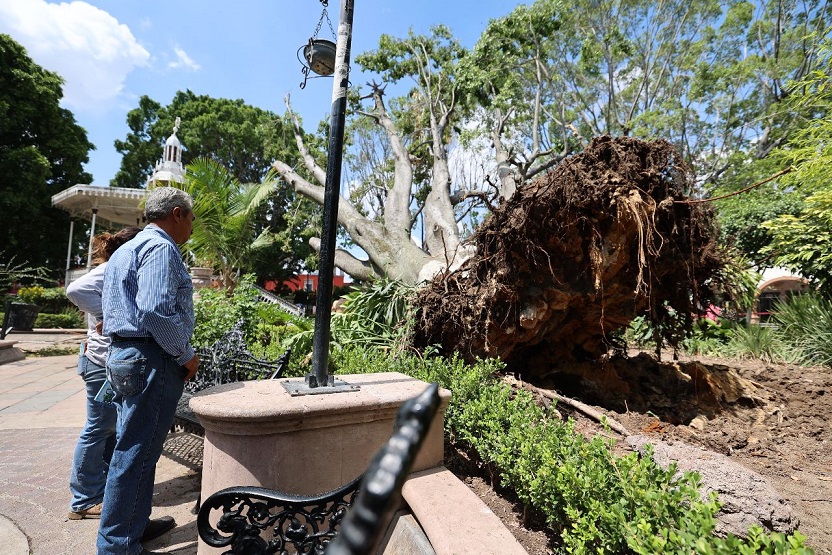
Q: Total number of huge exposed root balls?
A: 1